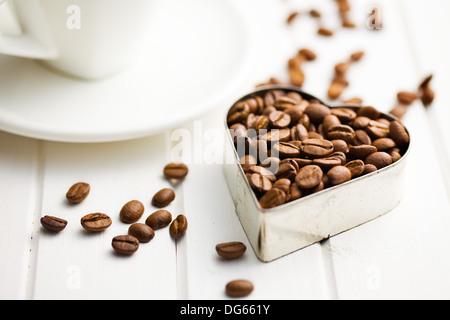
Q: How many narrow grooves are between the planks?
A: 4